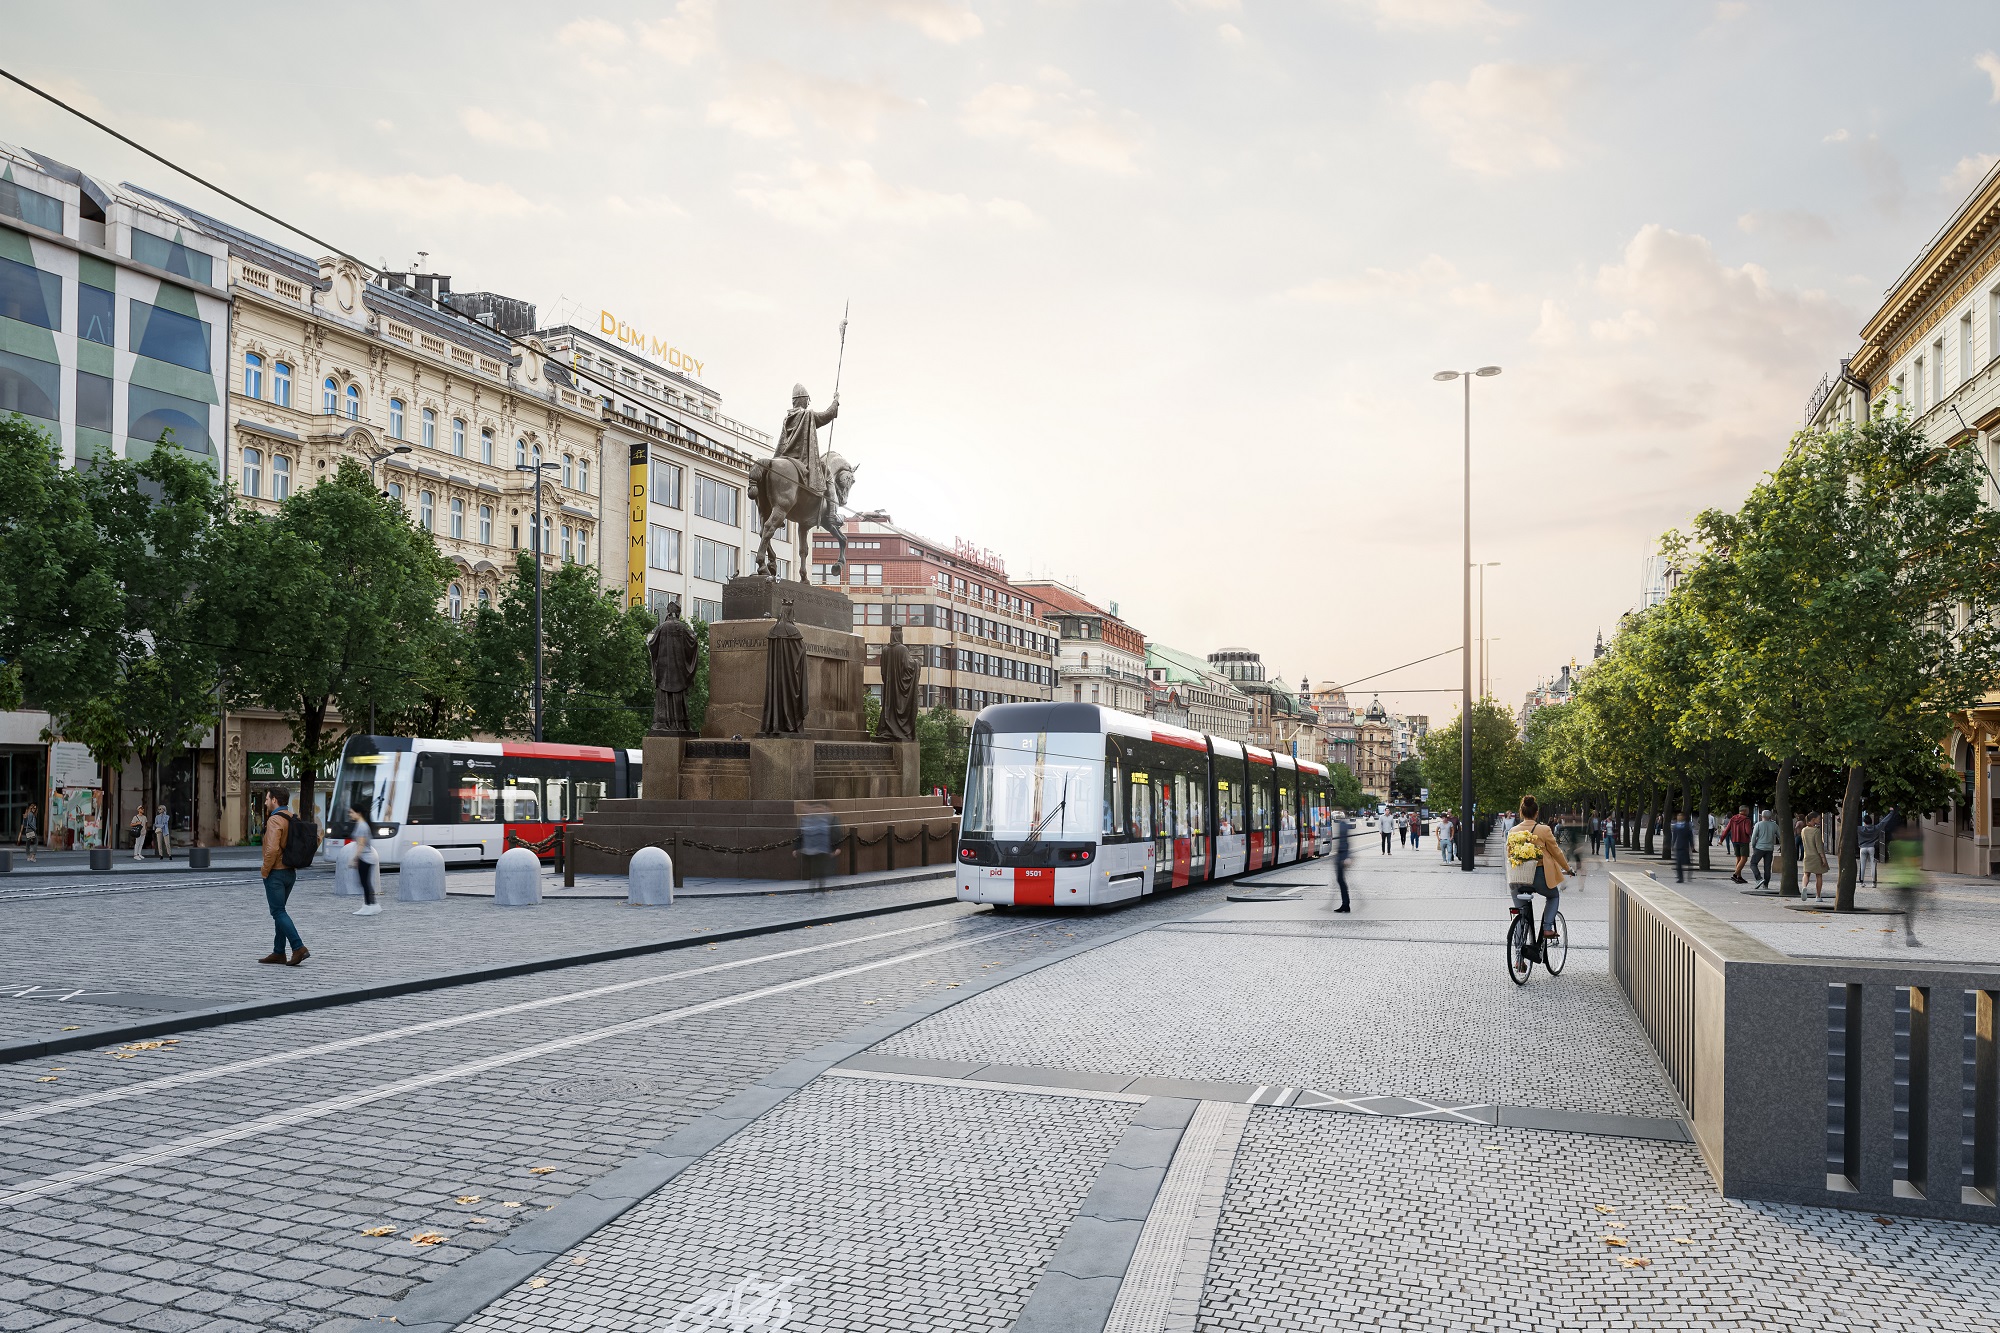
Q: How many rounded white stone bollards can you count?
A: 4